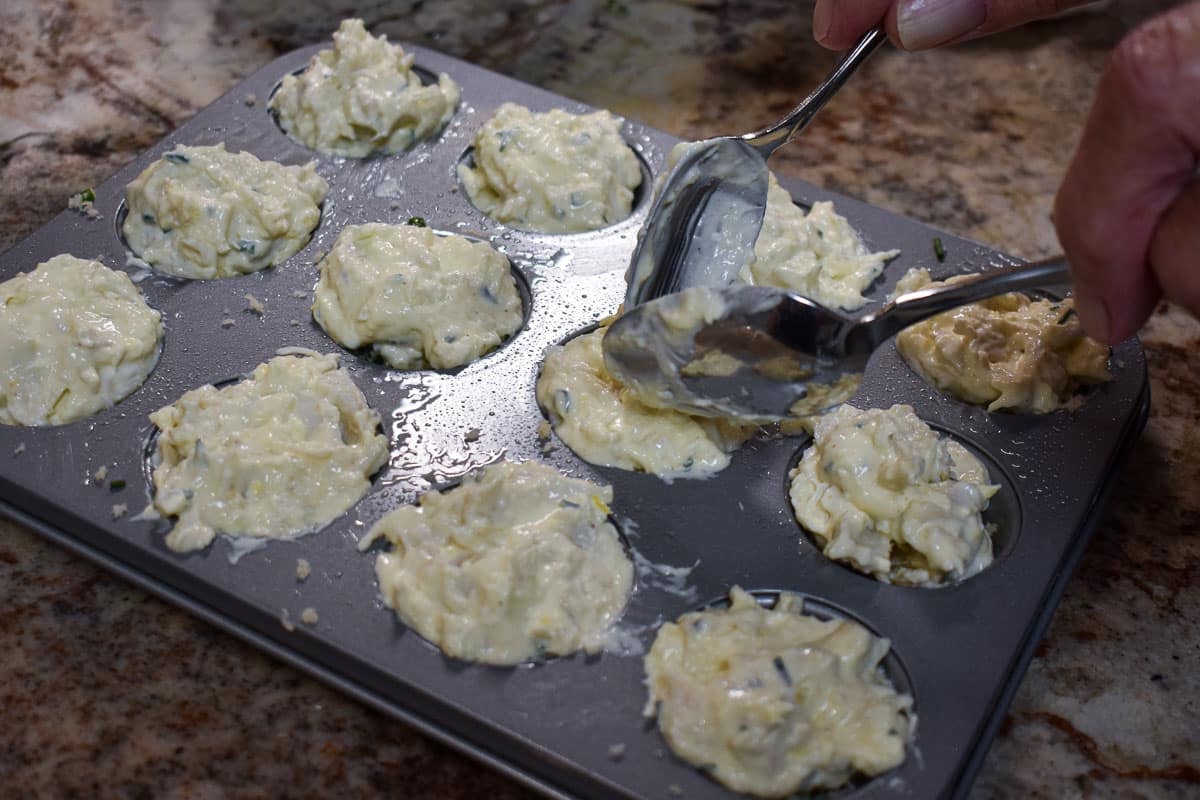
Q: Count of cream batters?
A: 12